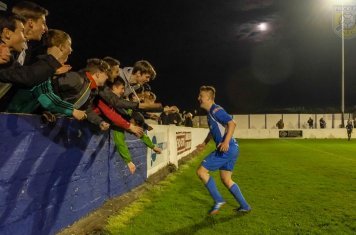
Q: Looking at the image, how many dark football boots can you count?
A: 2